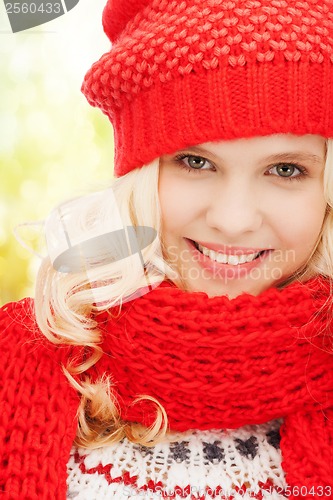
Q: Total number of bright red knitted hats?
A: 1